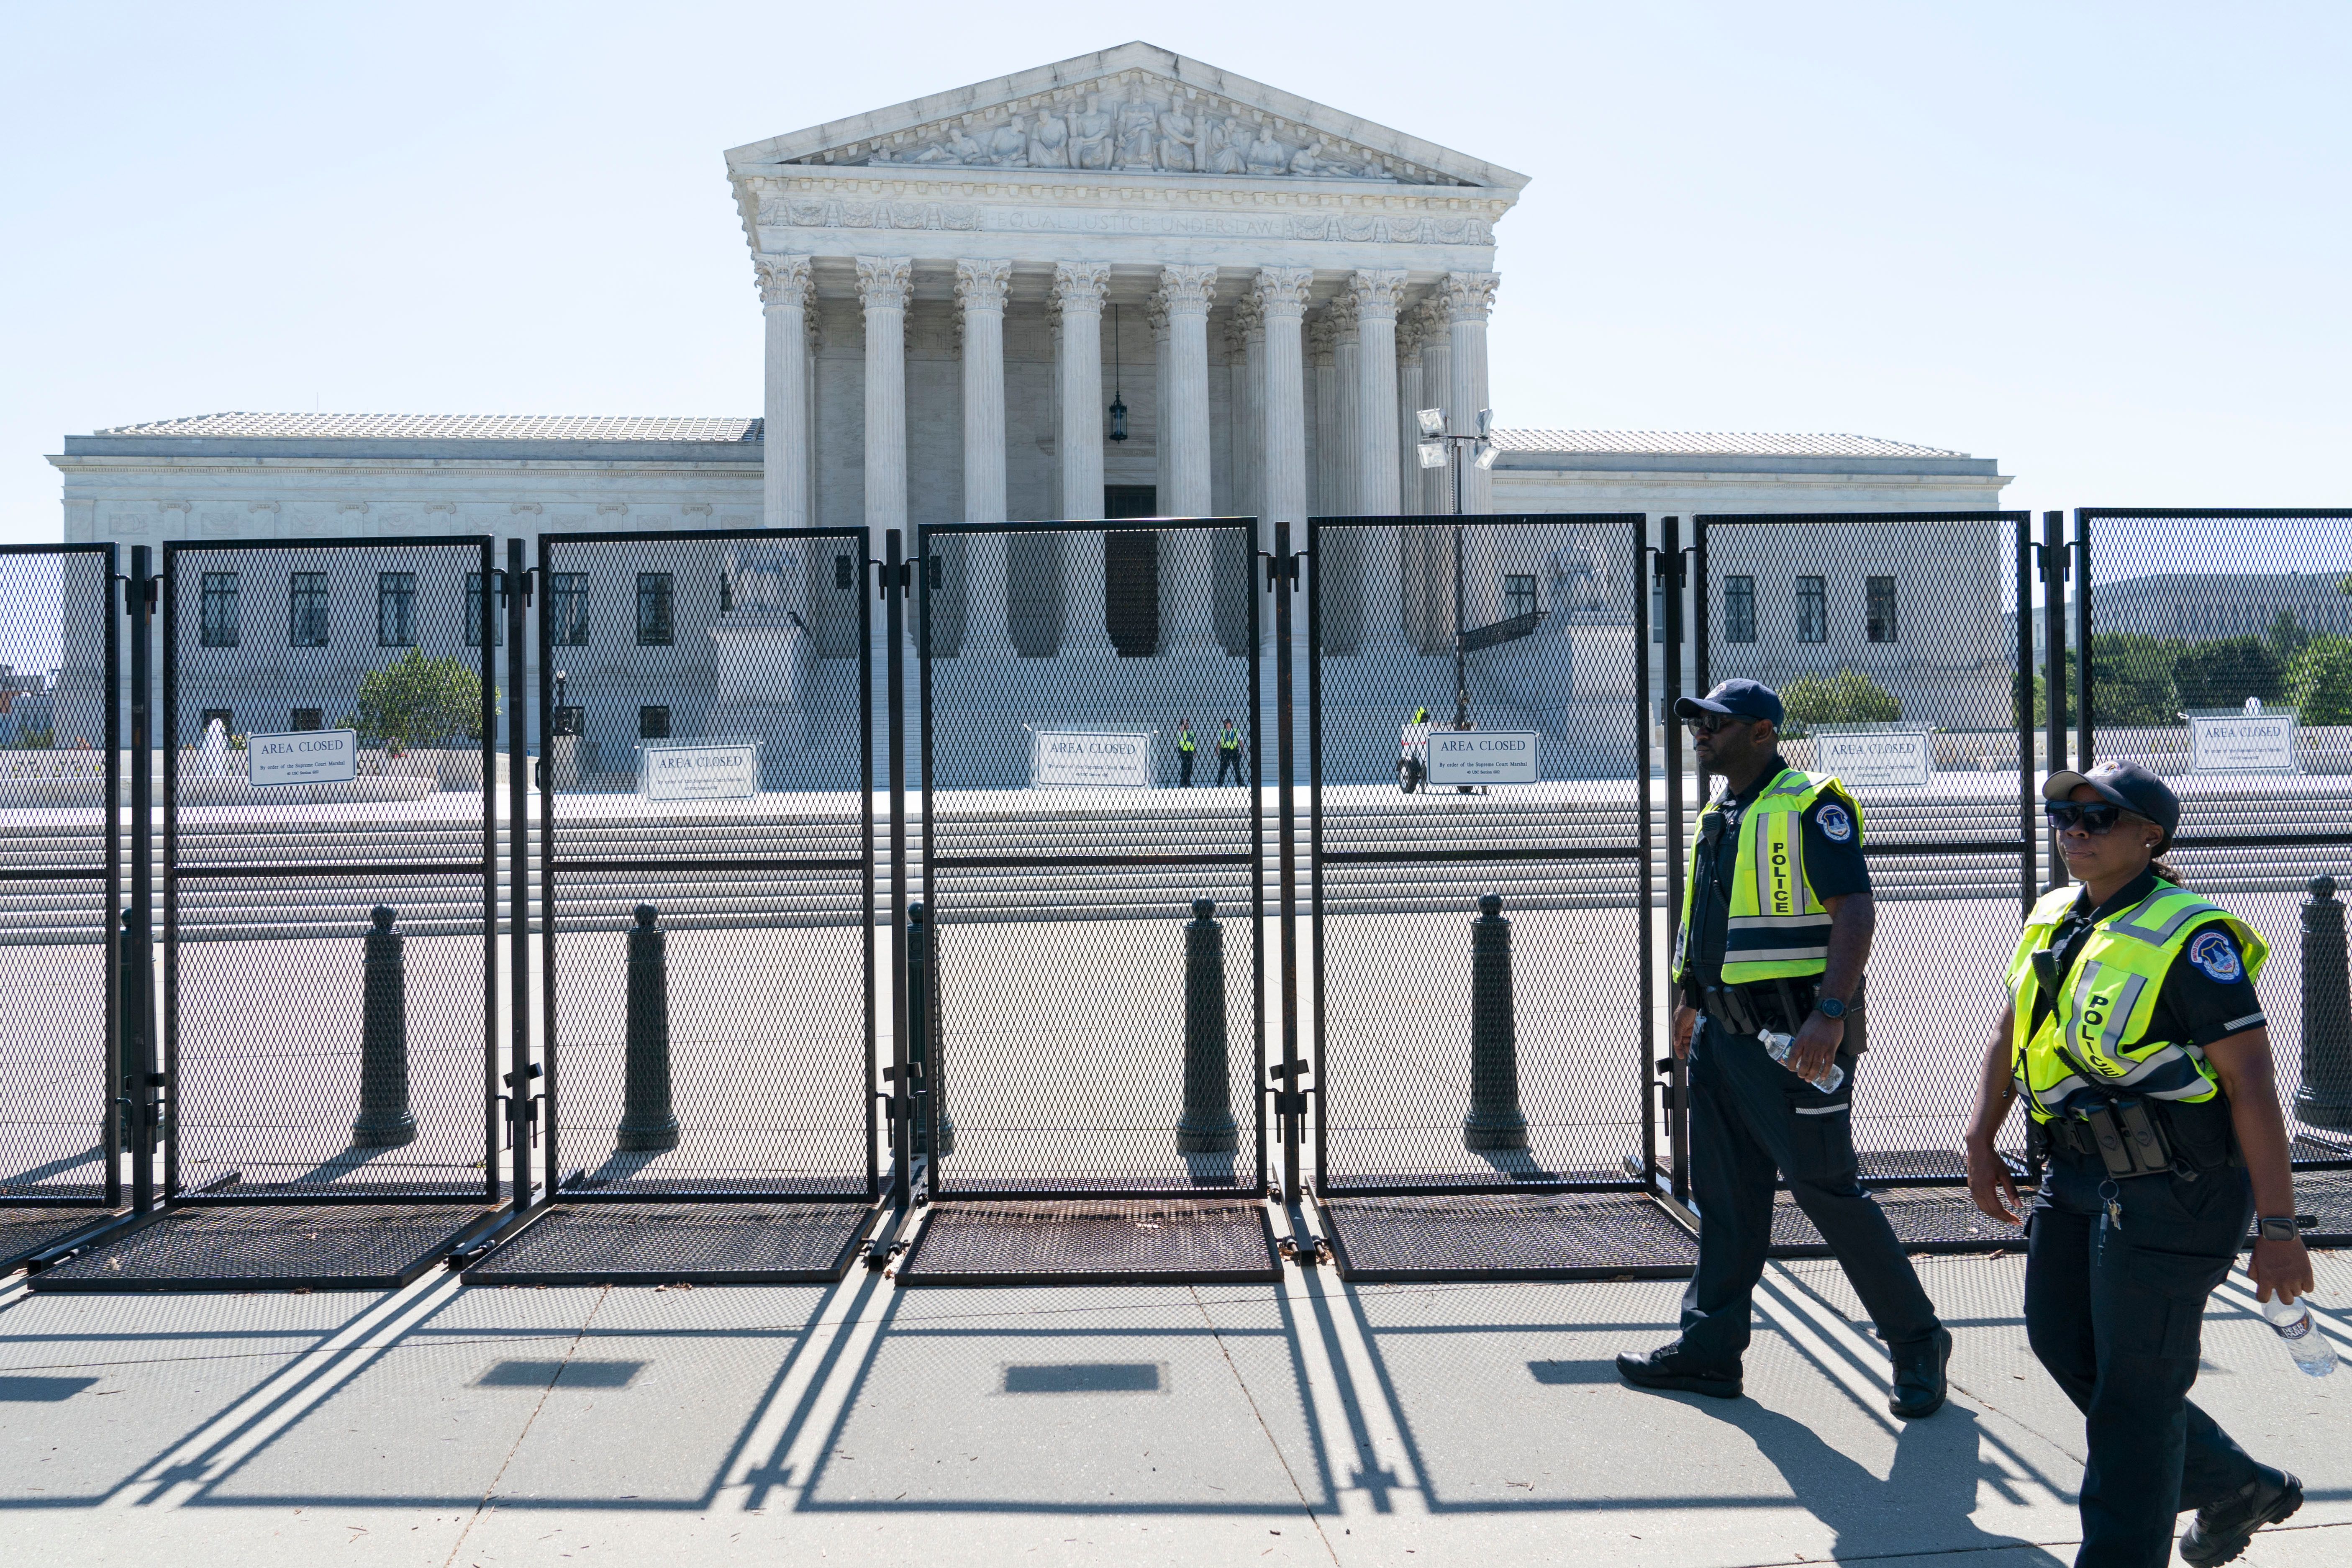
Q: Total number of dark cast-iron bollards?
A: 7